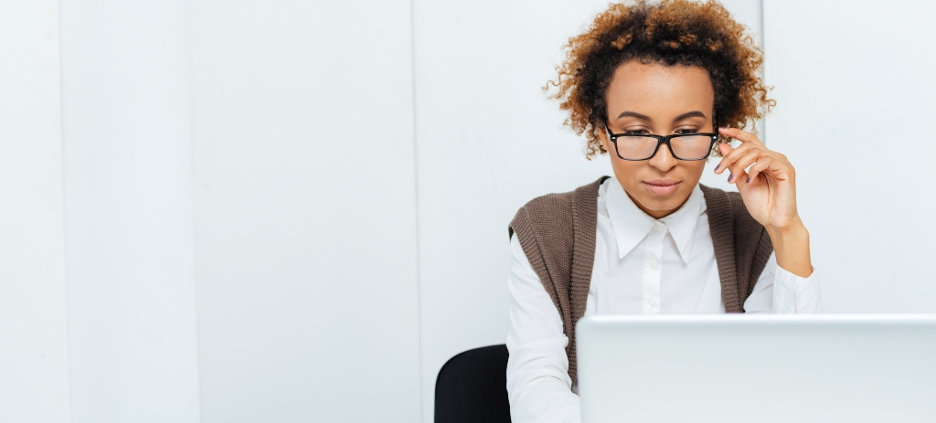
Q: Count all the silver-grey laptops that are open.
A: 1